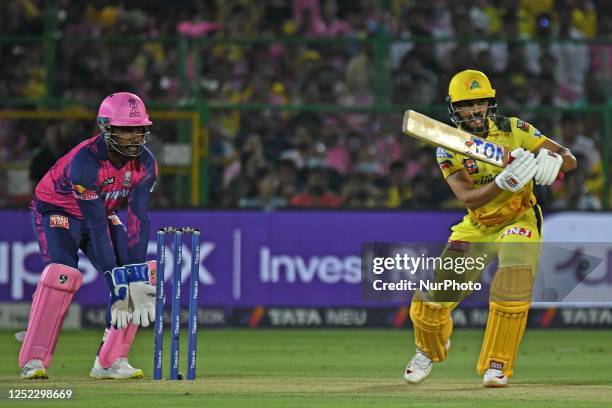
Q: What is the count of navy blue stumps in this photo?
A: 3